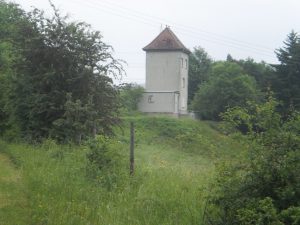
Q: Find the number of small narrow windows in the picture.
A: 3